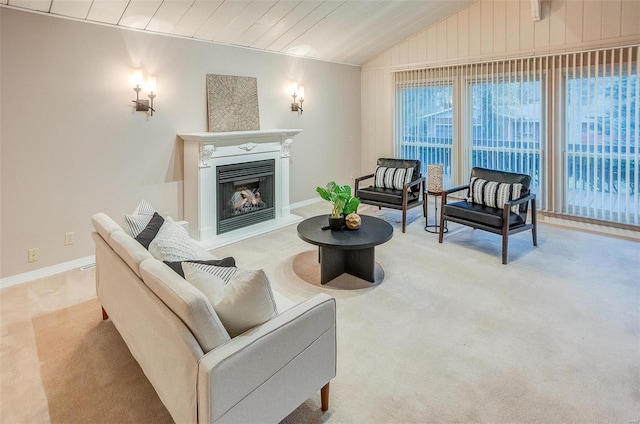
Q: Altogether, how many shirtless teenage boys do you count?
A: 0